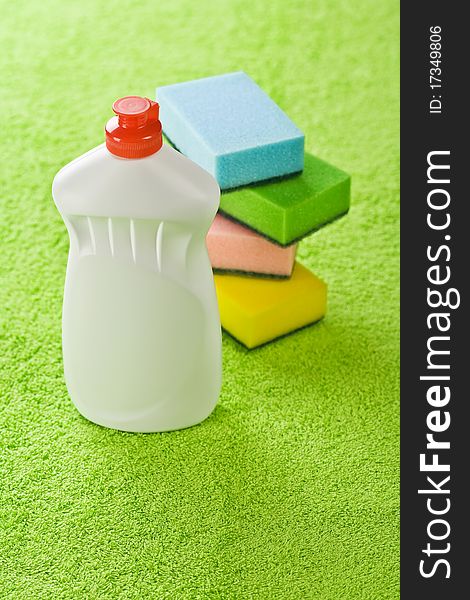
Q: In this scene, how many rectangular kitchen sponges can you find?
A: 4